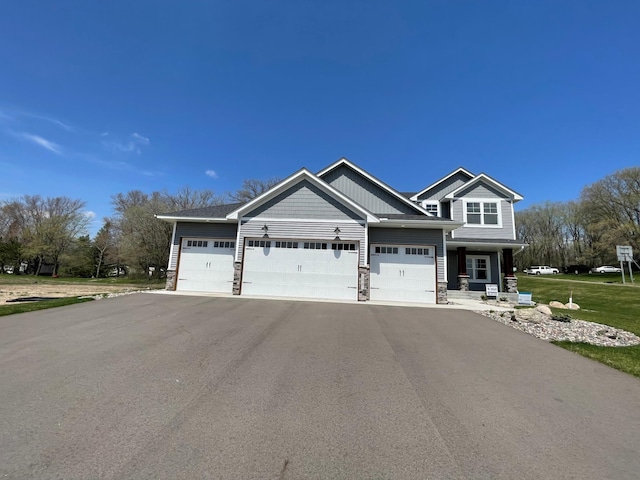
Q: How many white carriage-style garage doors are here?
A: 3